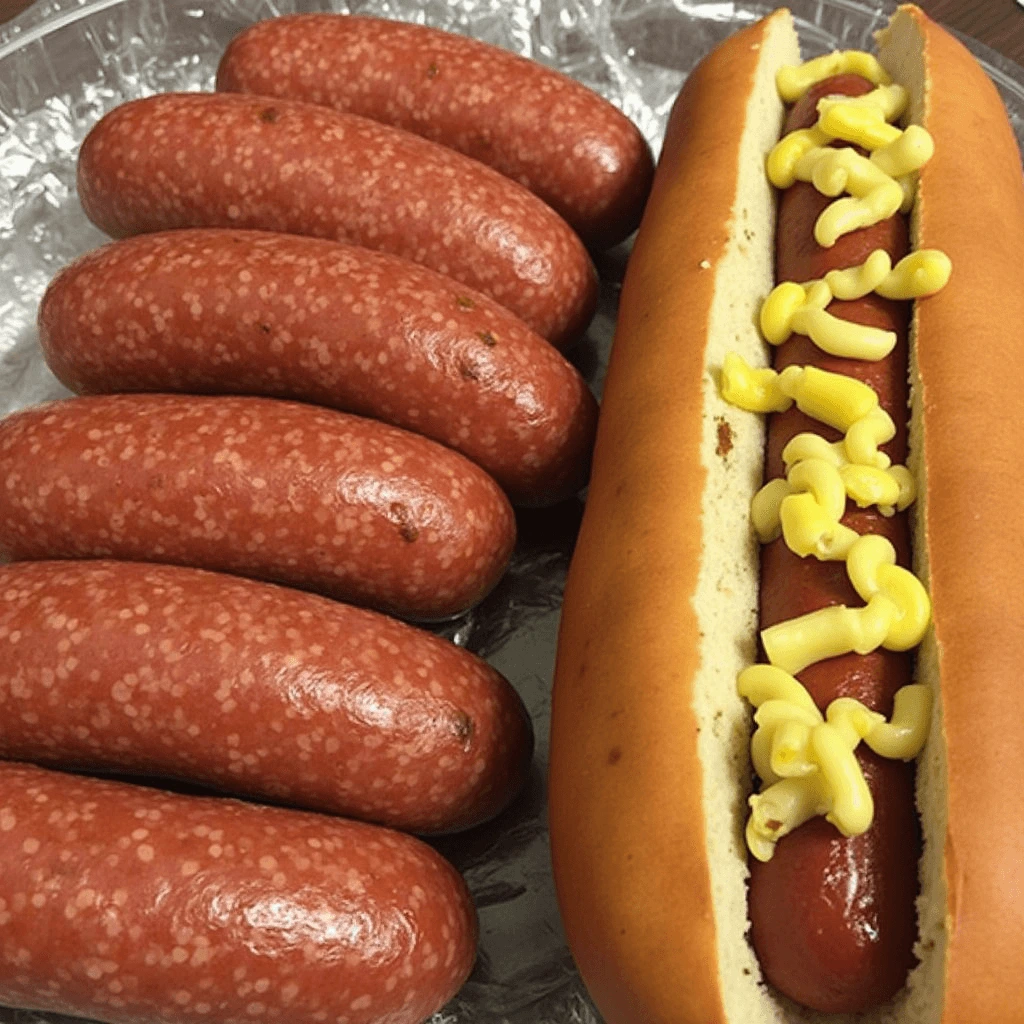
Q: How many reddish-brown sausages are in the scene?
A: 7